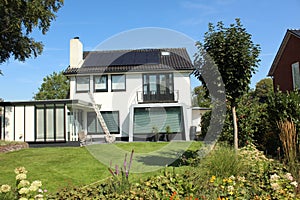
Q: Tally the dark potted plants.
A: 2